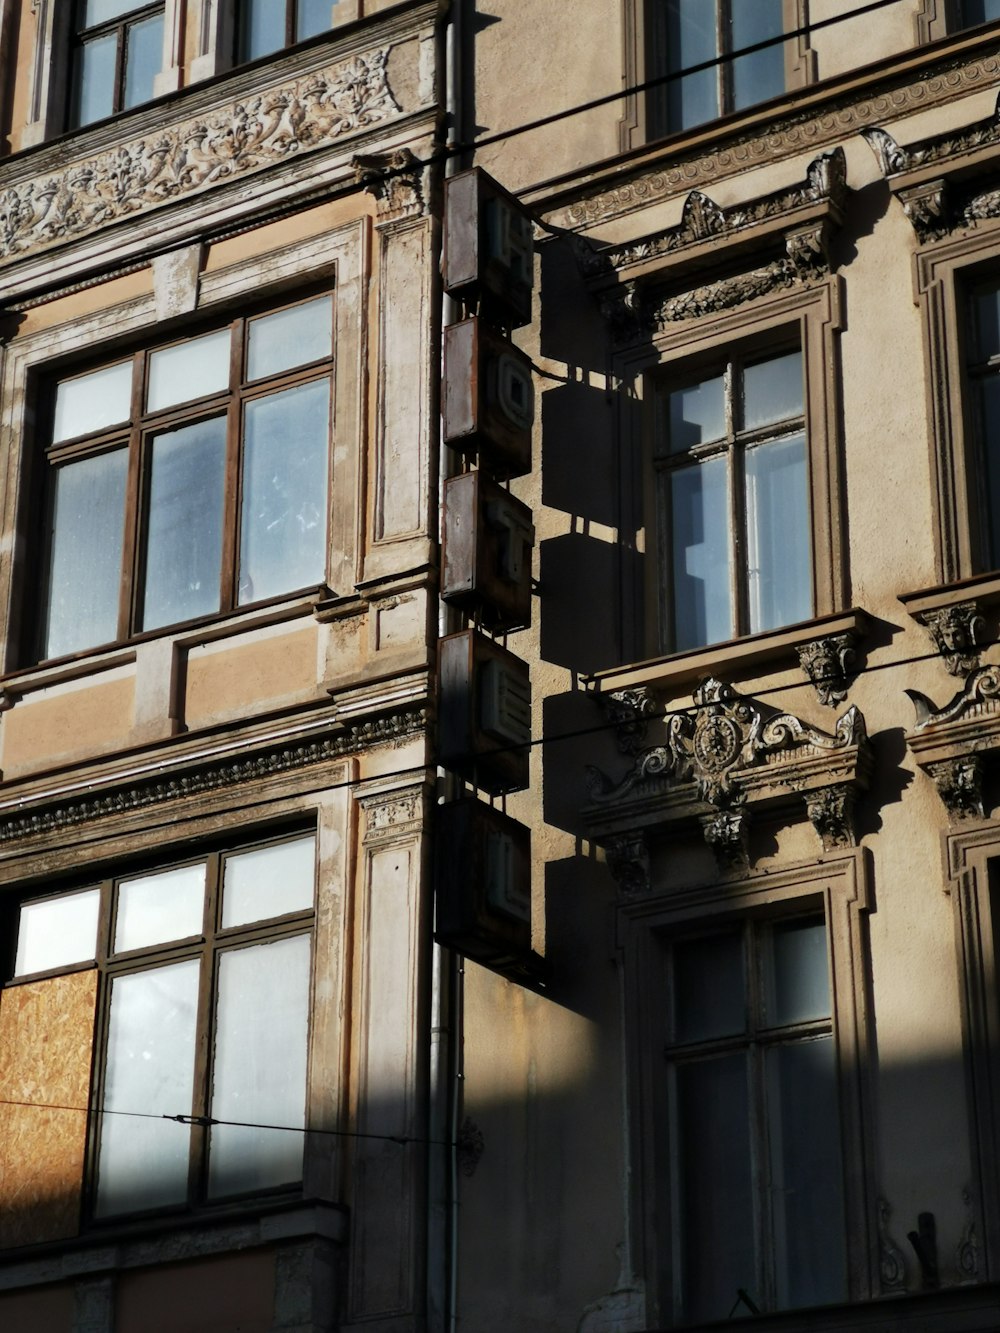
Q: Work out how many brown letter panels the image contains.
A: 5